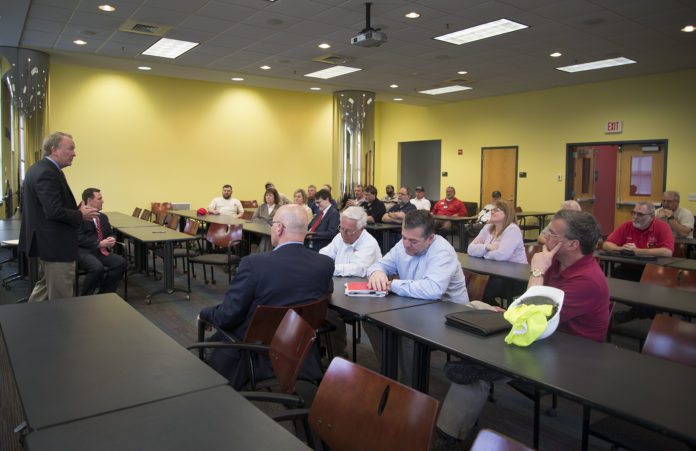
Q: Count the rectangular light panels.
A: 5